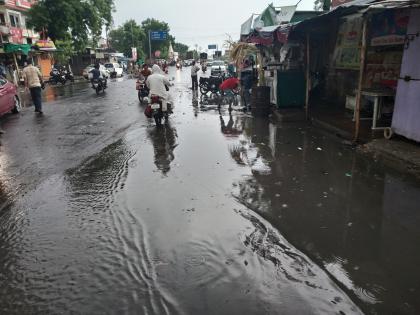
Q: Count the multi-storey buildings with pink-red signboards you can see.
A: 1